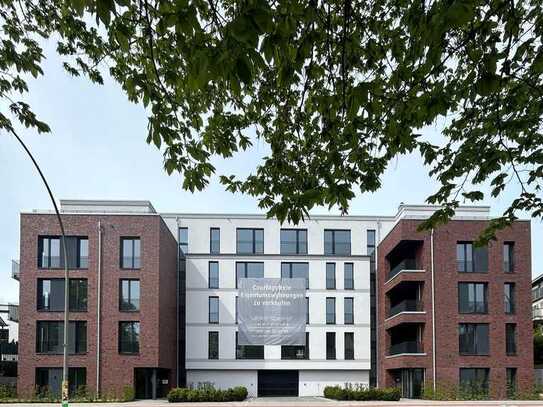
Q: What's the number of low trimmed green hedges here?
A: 2